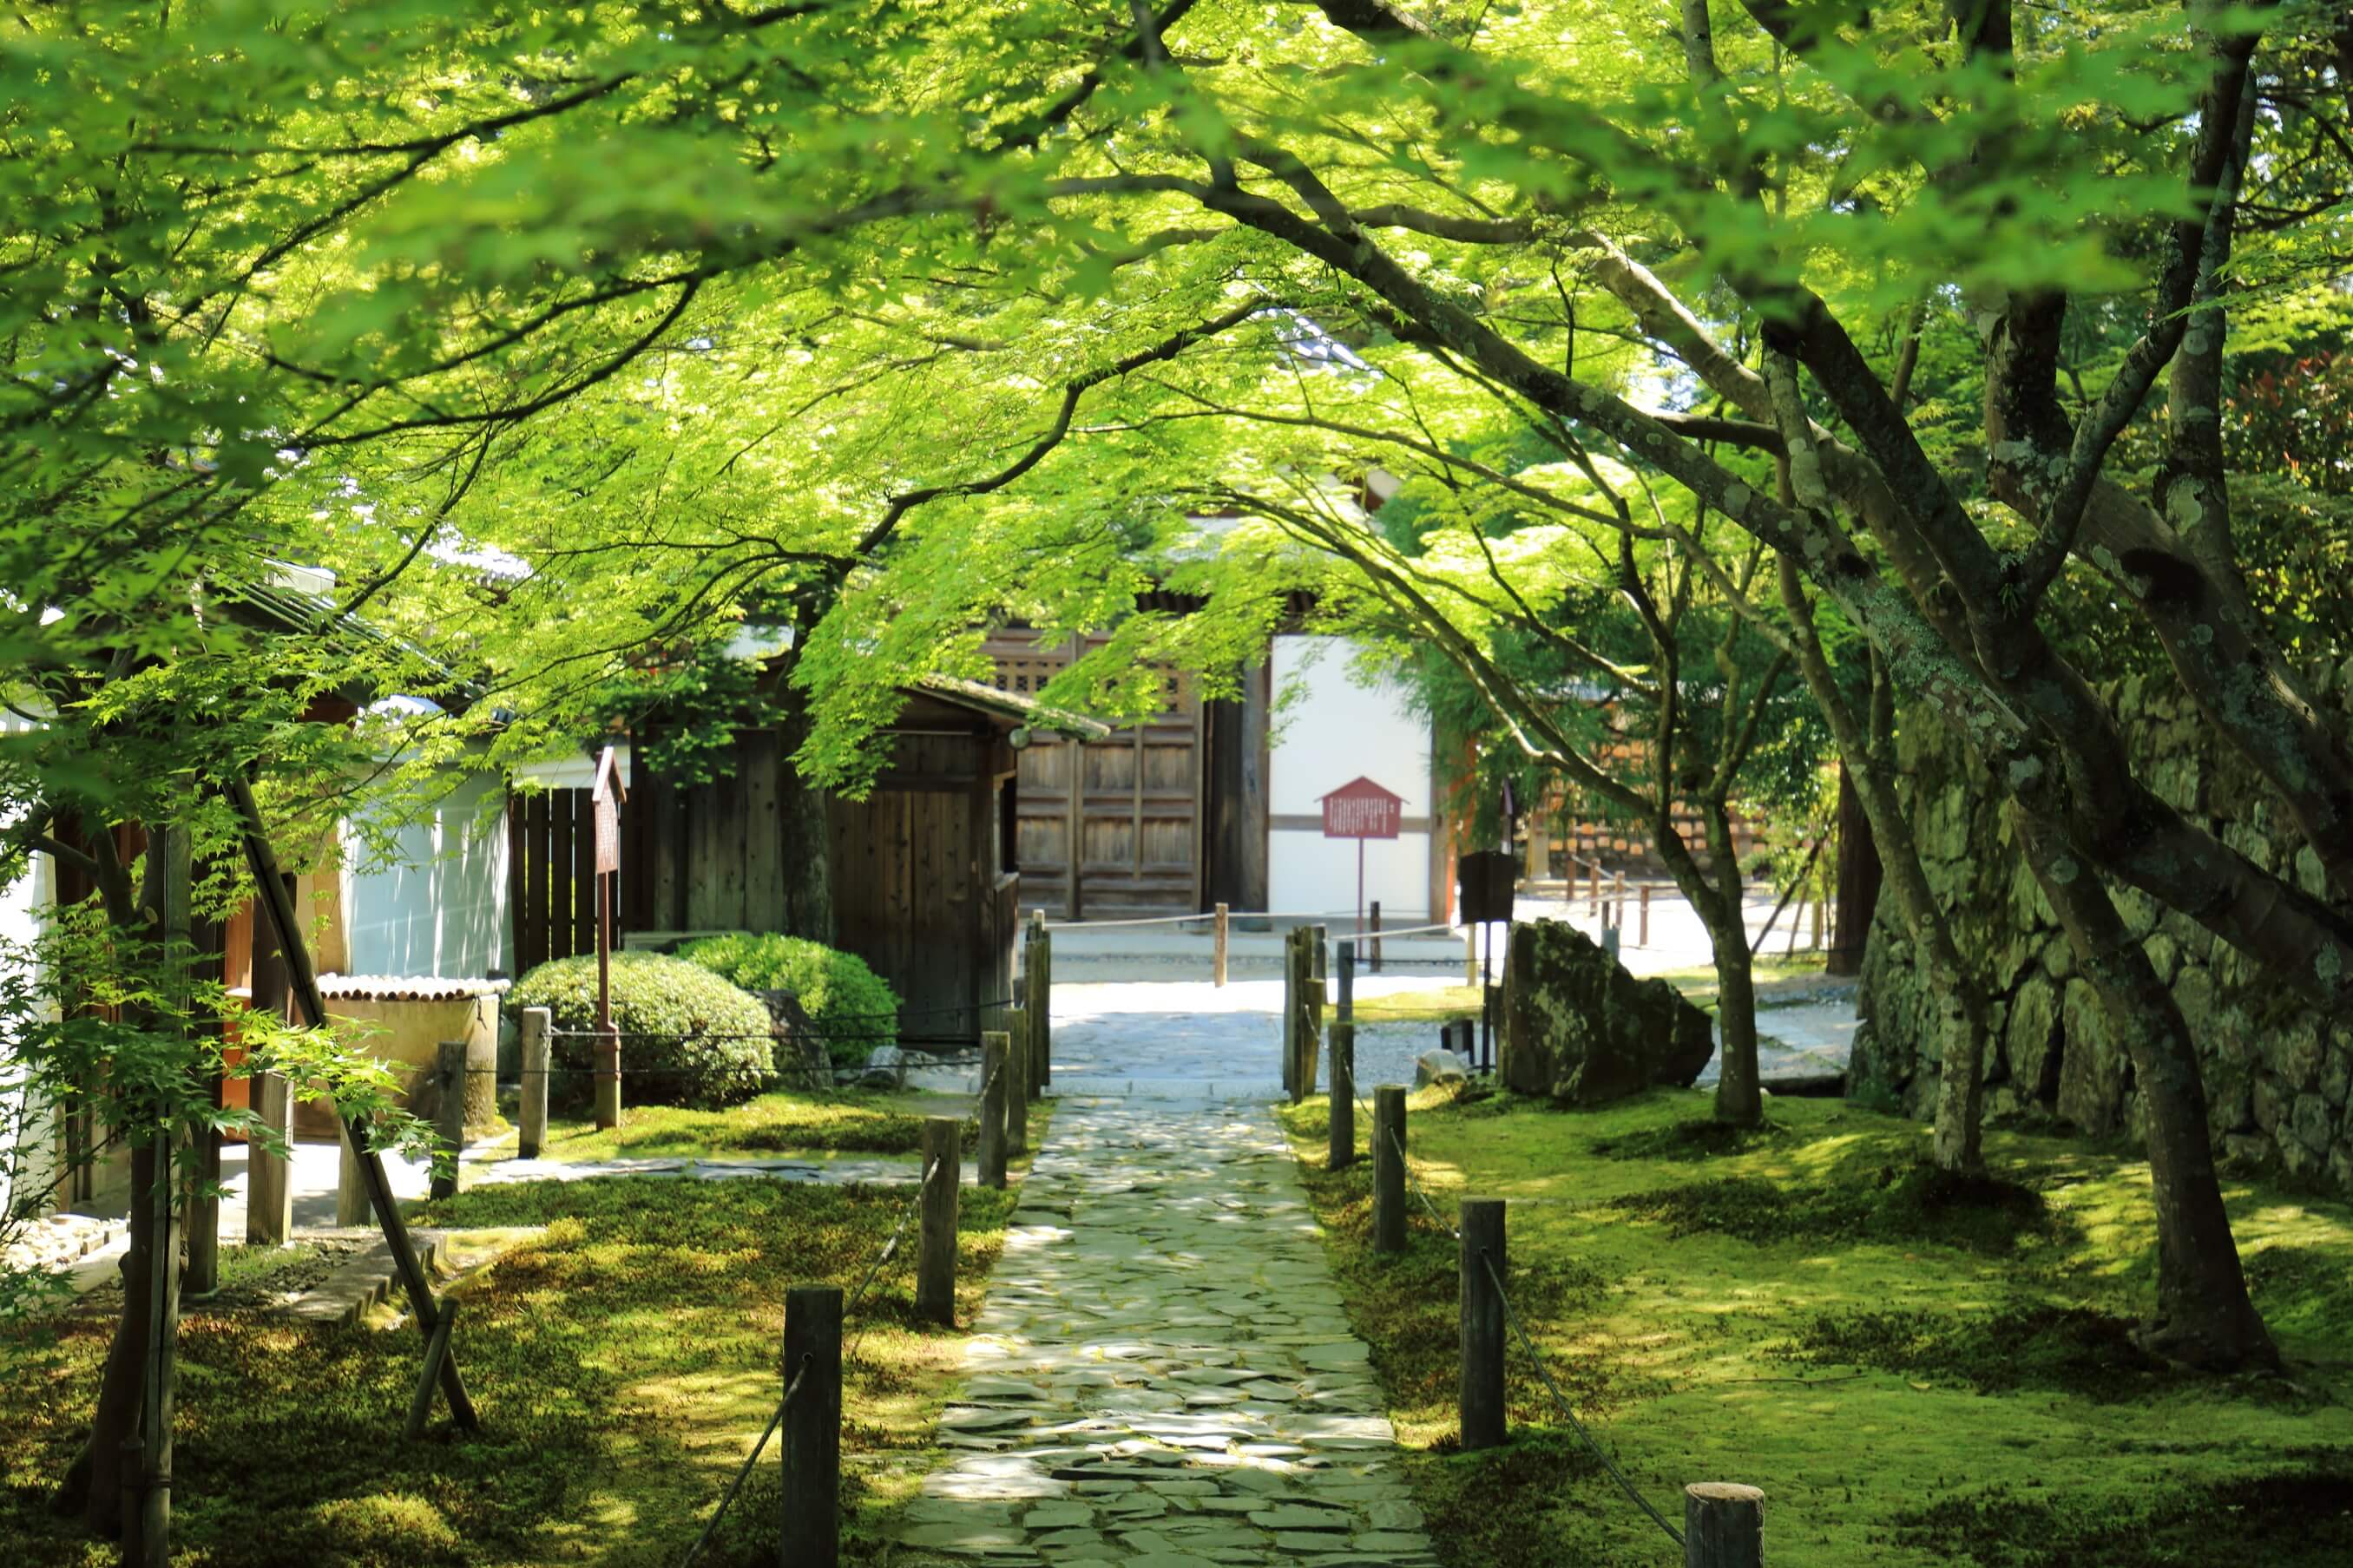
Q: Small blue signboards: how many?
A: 0